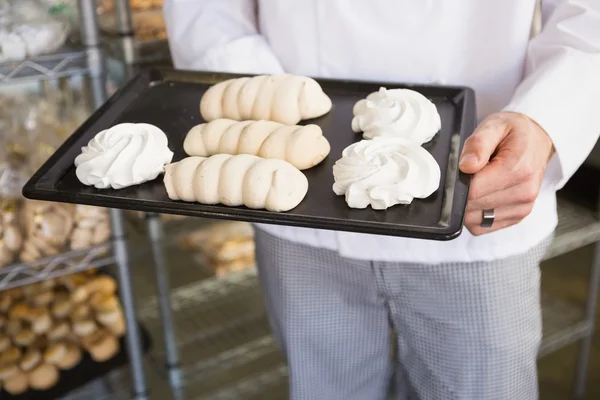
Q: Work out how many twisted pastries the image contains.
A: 3